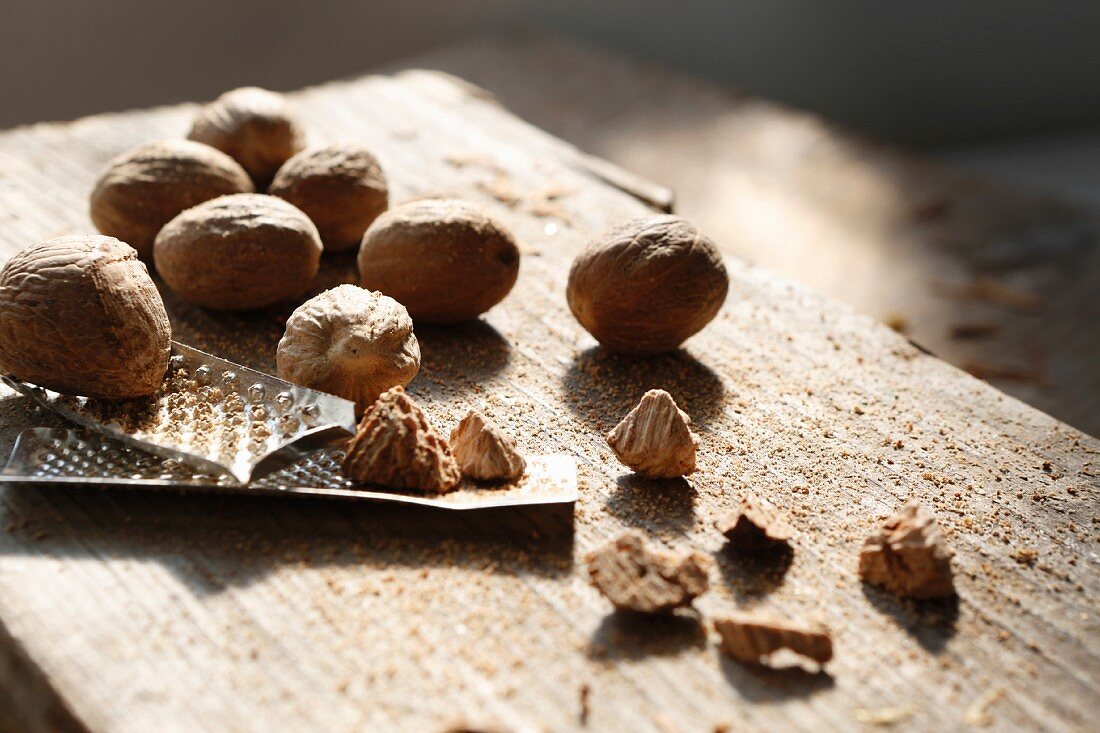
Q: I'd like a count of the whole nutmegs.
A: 8